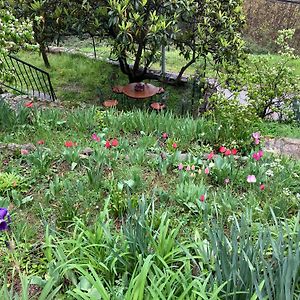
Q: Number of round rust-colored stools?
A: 4